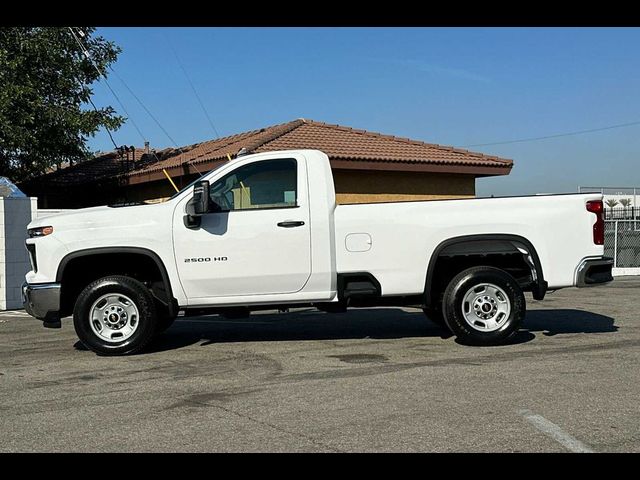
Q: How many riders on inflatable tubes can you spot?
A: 0